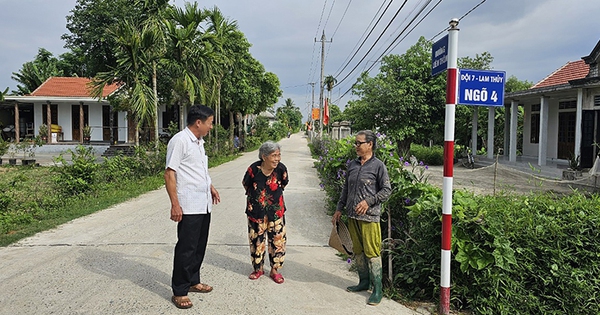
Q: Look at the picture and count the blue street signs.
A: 2